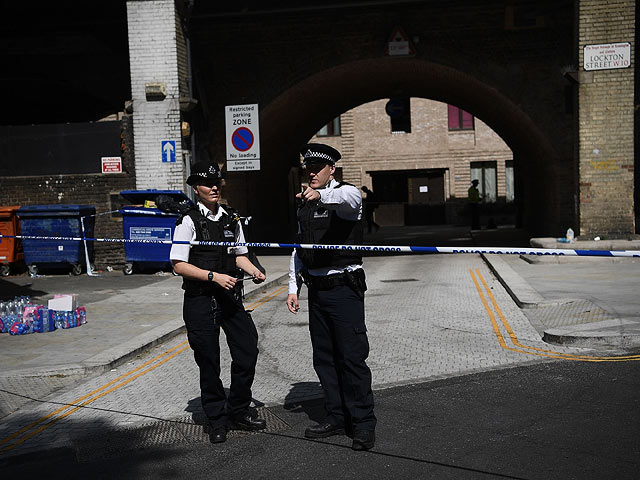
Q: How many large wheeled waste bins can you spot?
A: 3